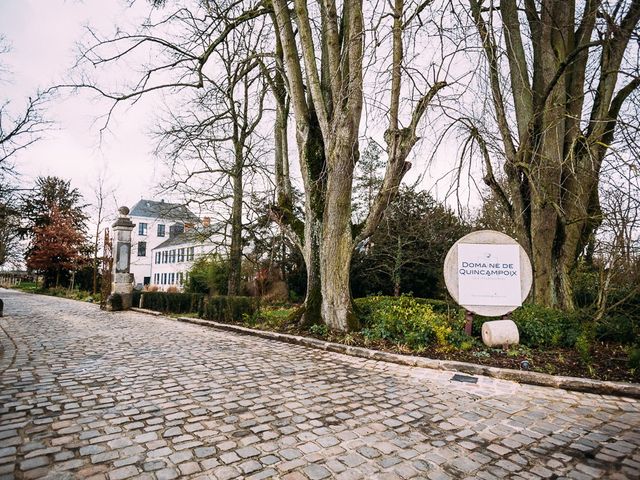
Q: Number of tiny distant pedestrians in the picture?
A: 0